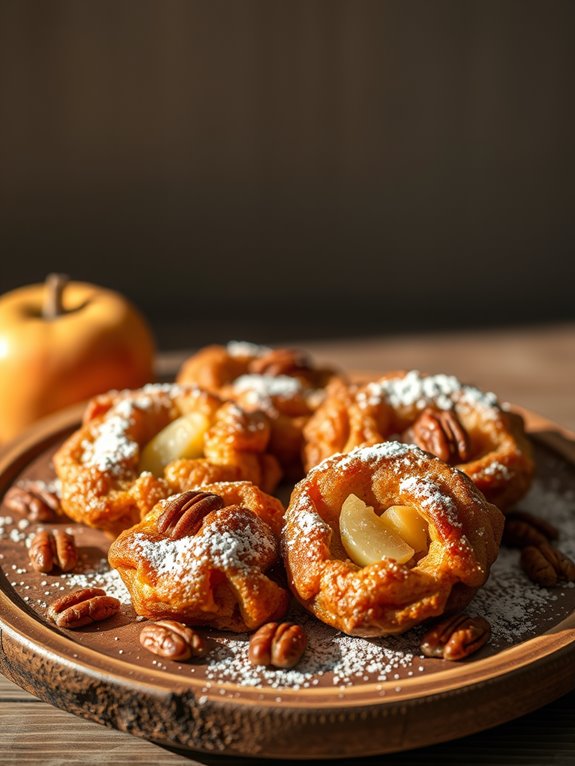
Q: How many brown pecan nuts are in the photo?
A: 11